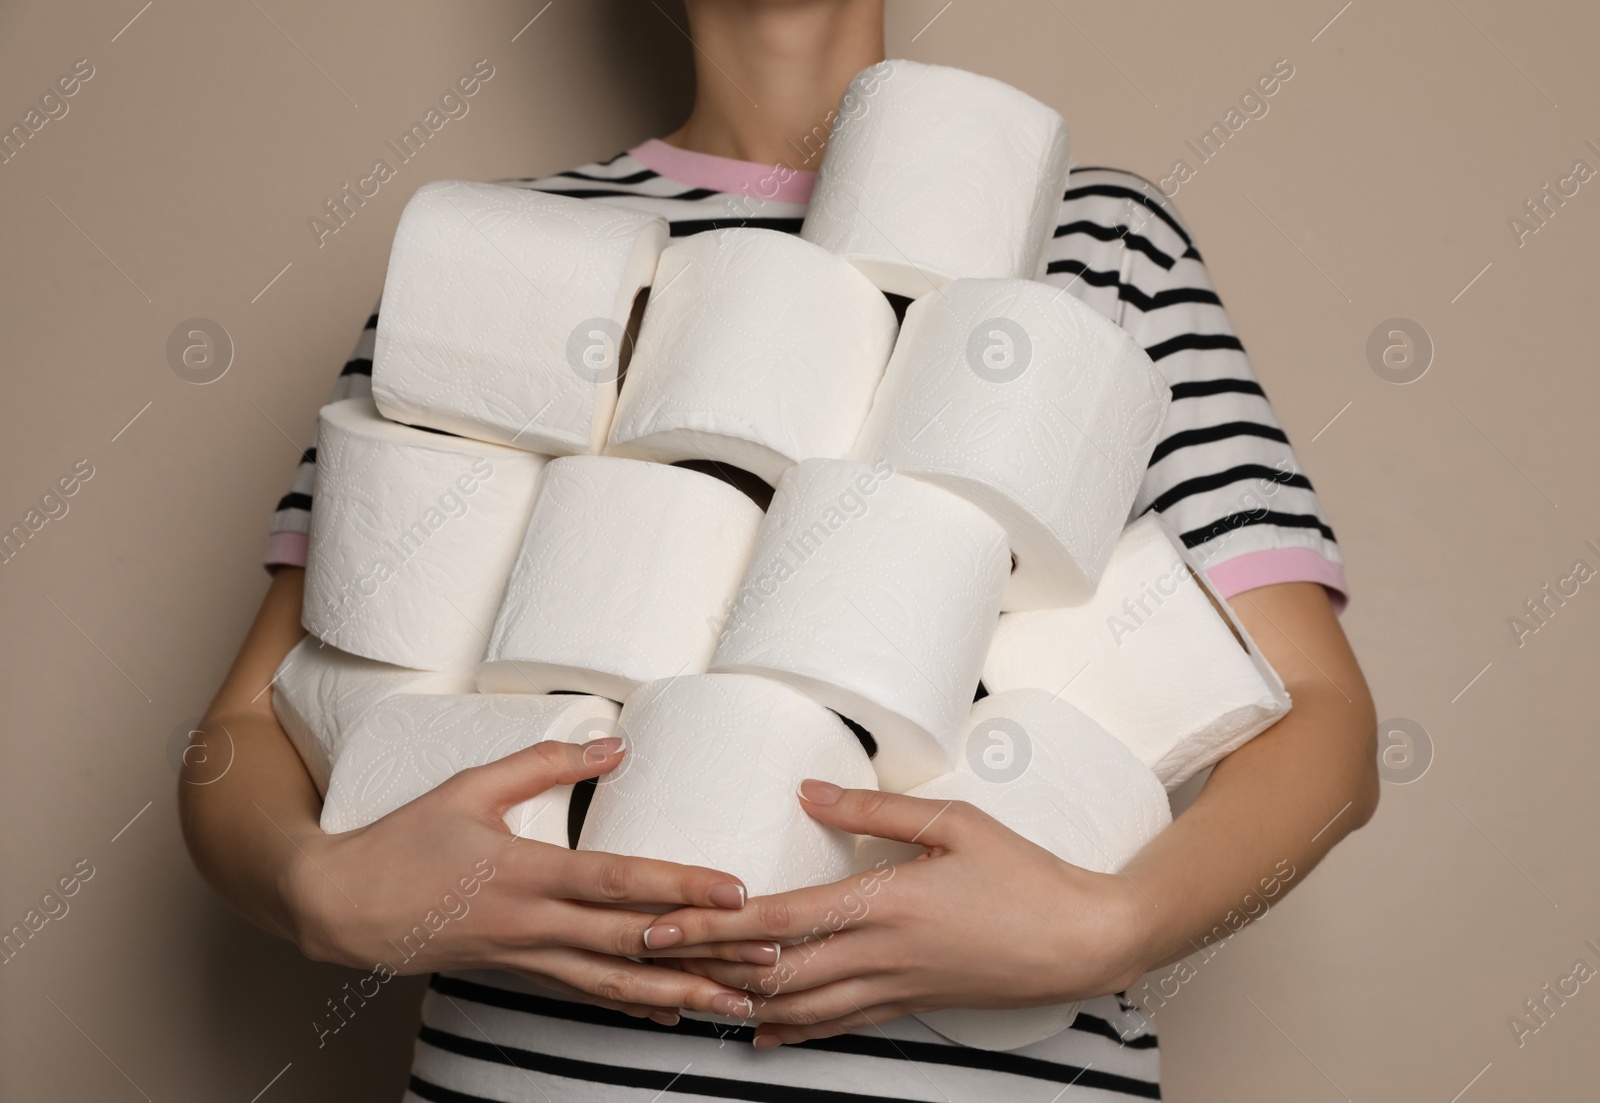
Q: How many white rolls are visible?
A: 12